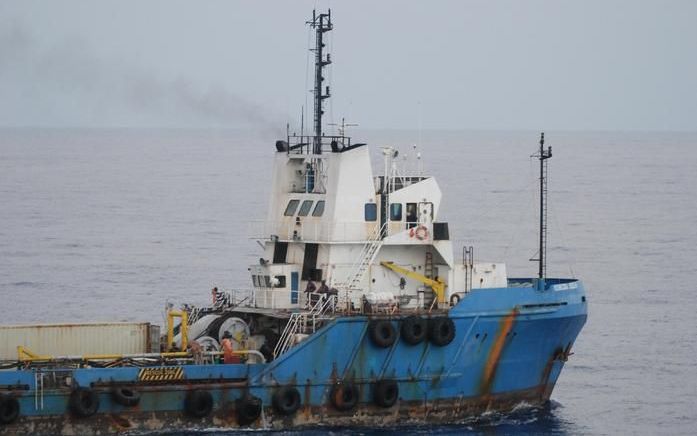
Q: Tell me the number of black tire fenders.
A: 11